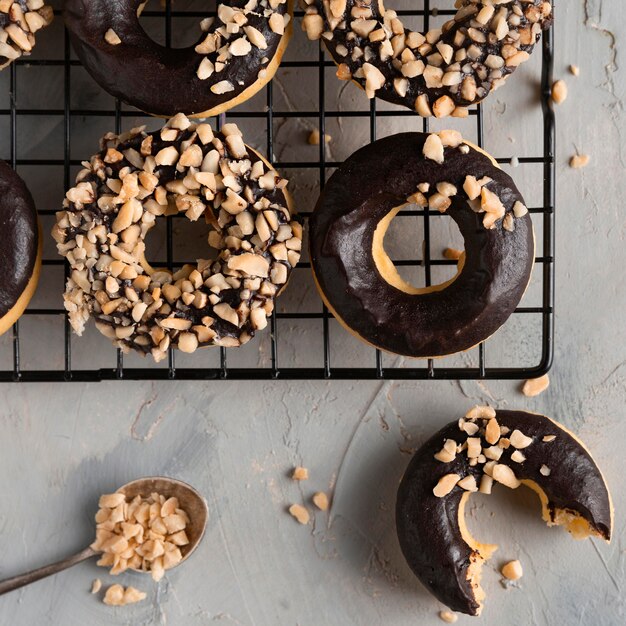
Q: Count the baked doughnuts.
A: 7